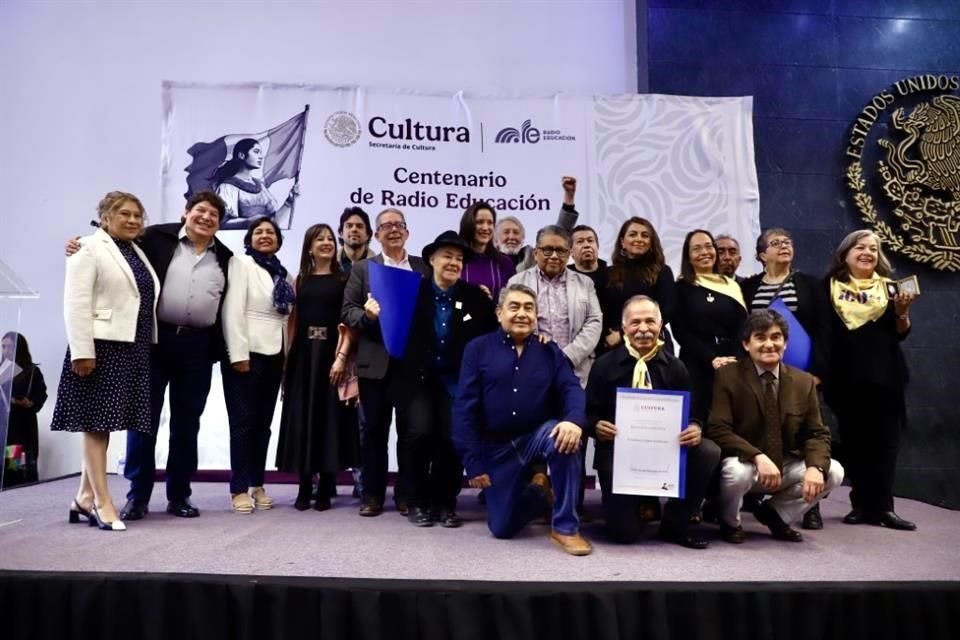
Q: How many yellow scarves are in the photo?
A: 3